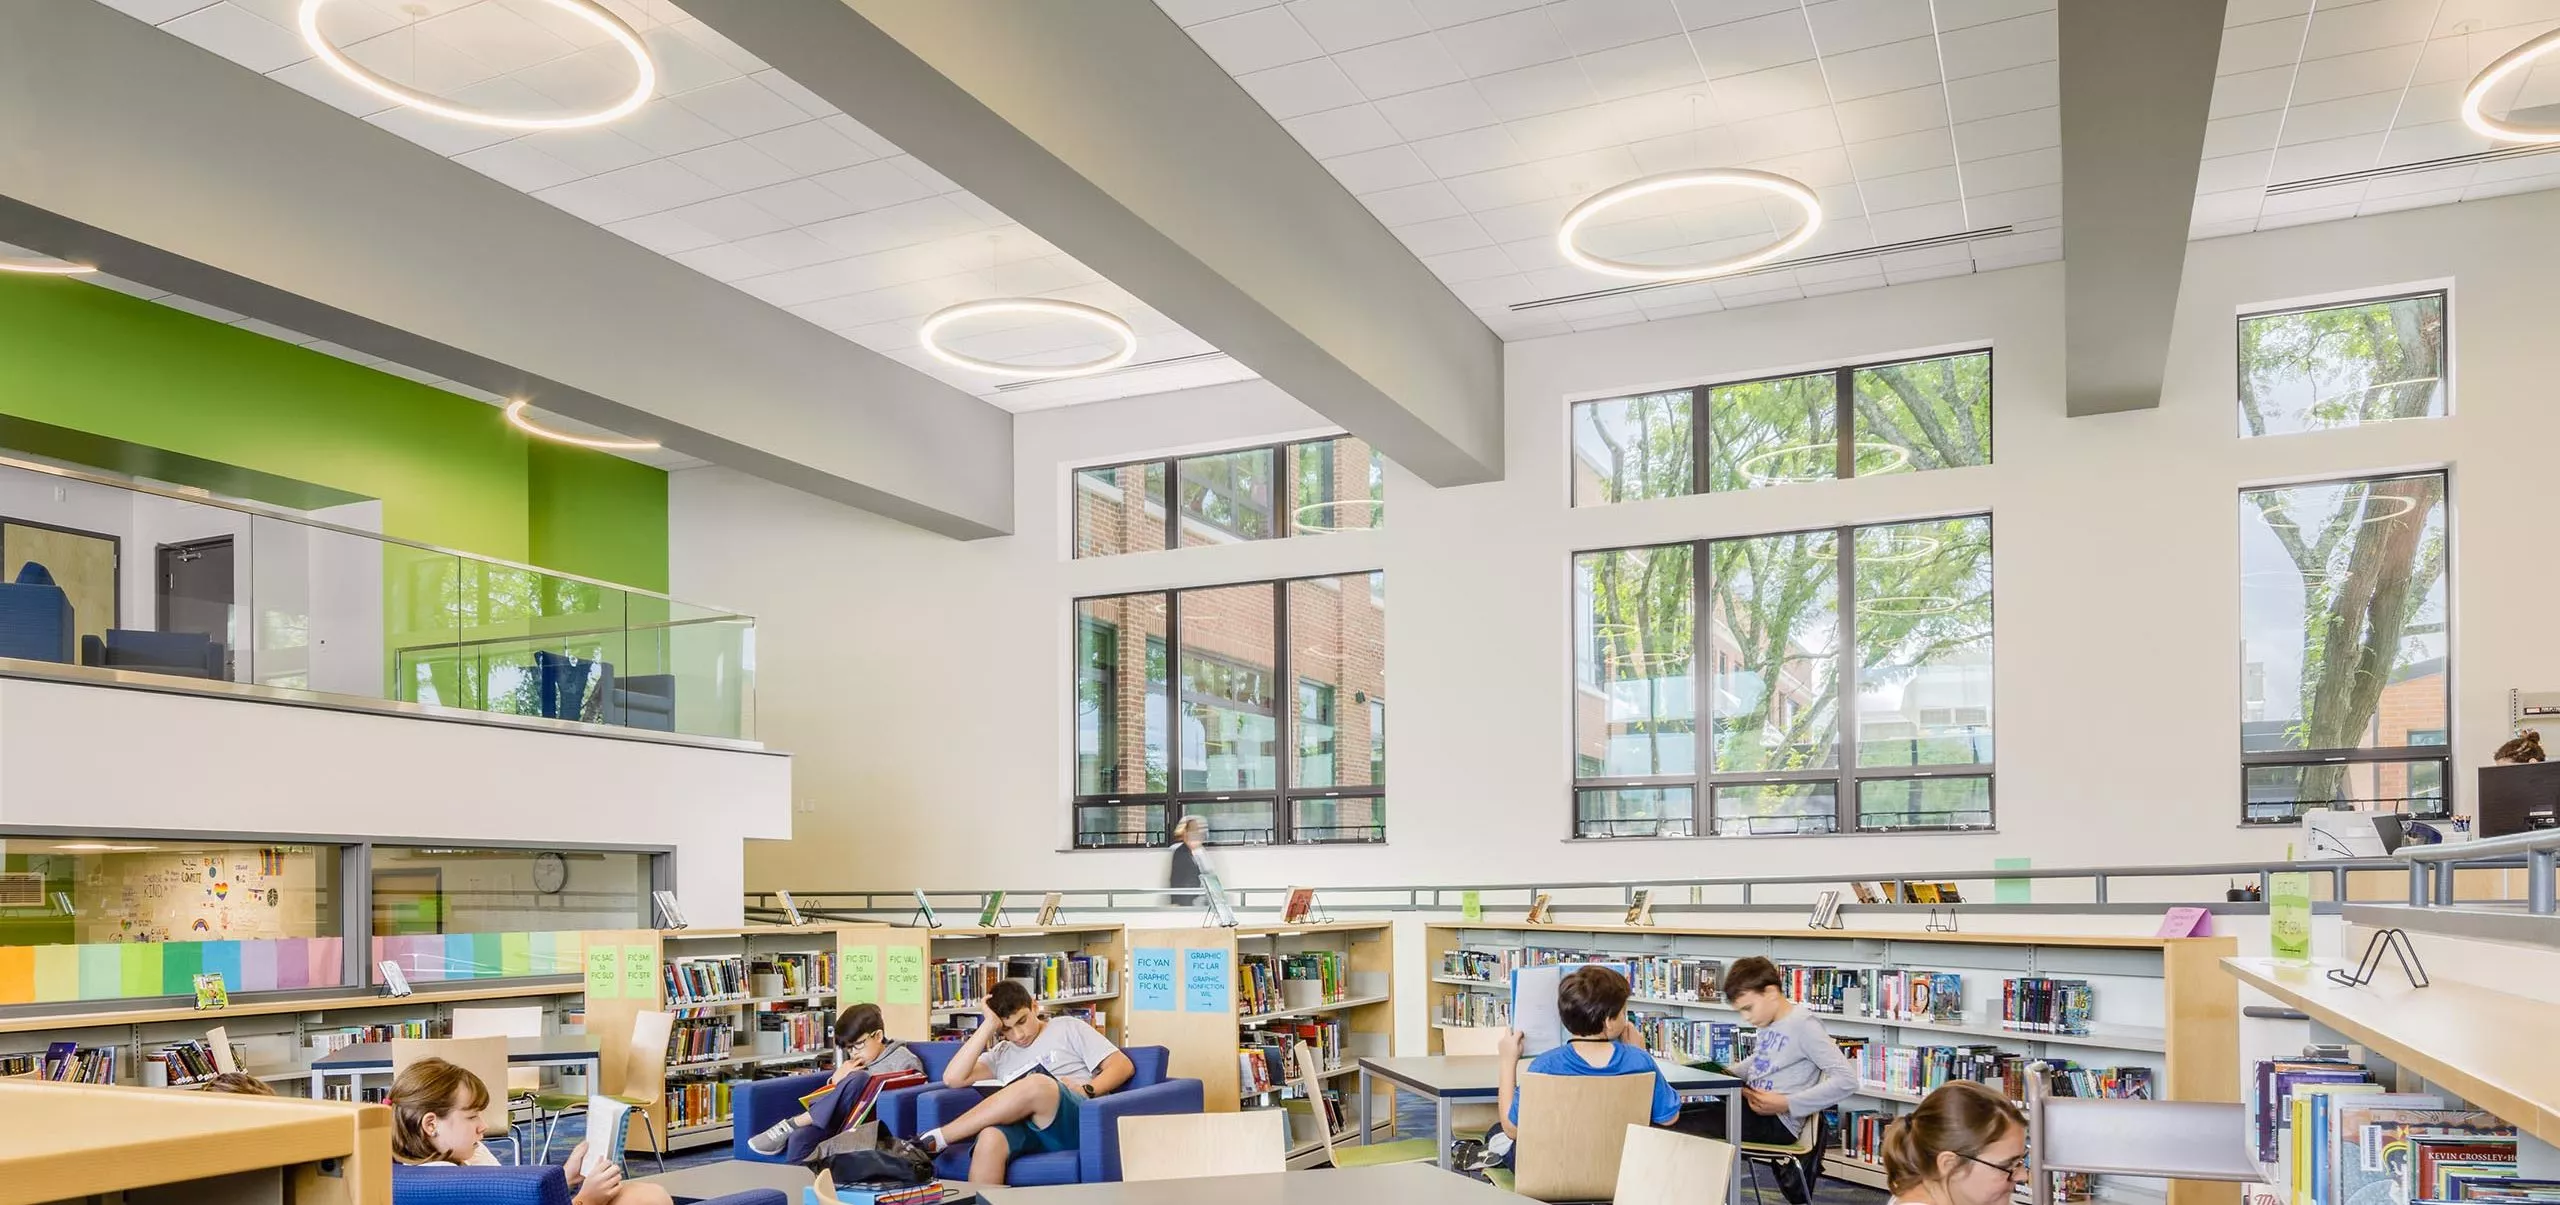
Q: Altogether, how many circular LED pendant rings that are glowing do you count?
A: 6